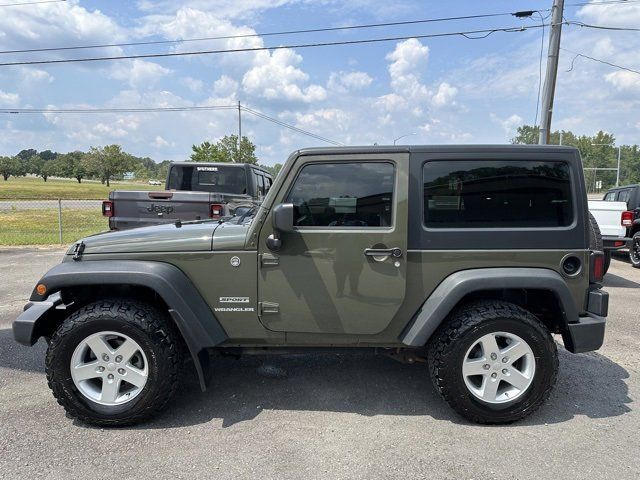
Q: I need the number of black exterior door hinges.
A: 0